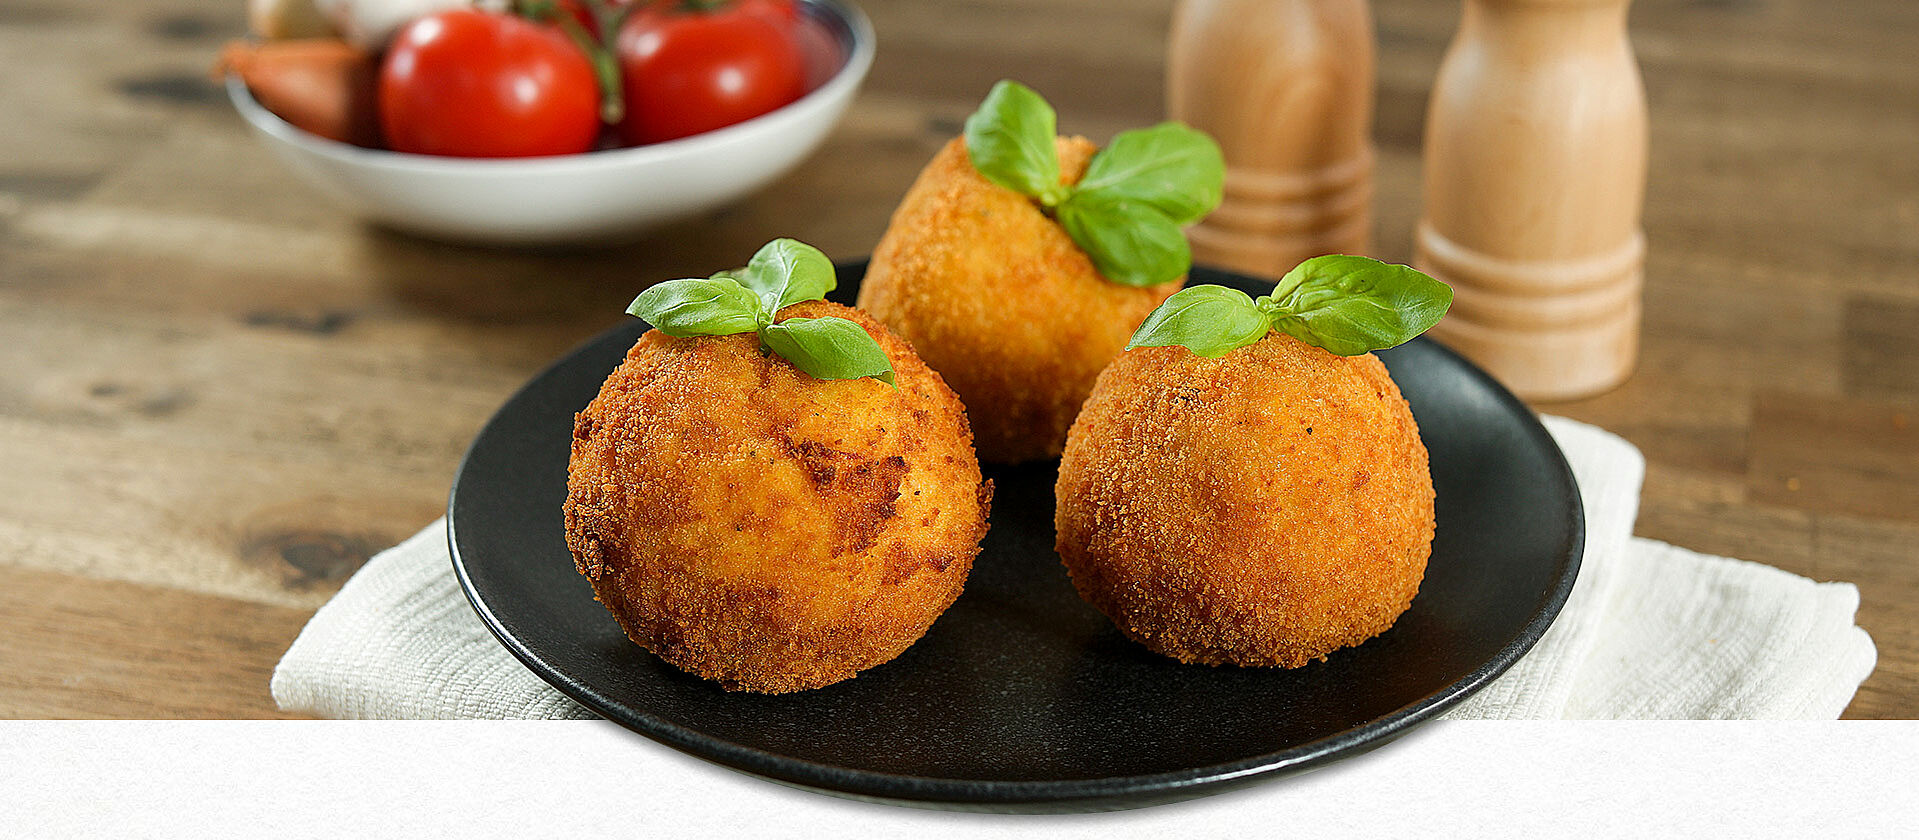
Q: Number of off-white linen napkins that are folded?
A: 1